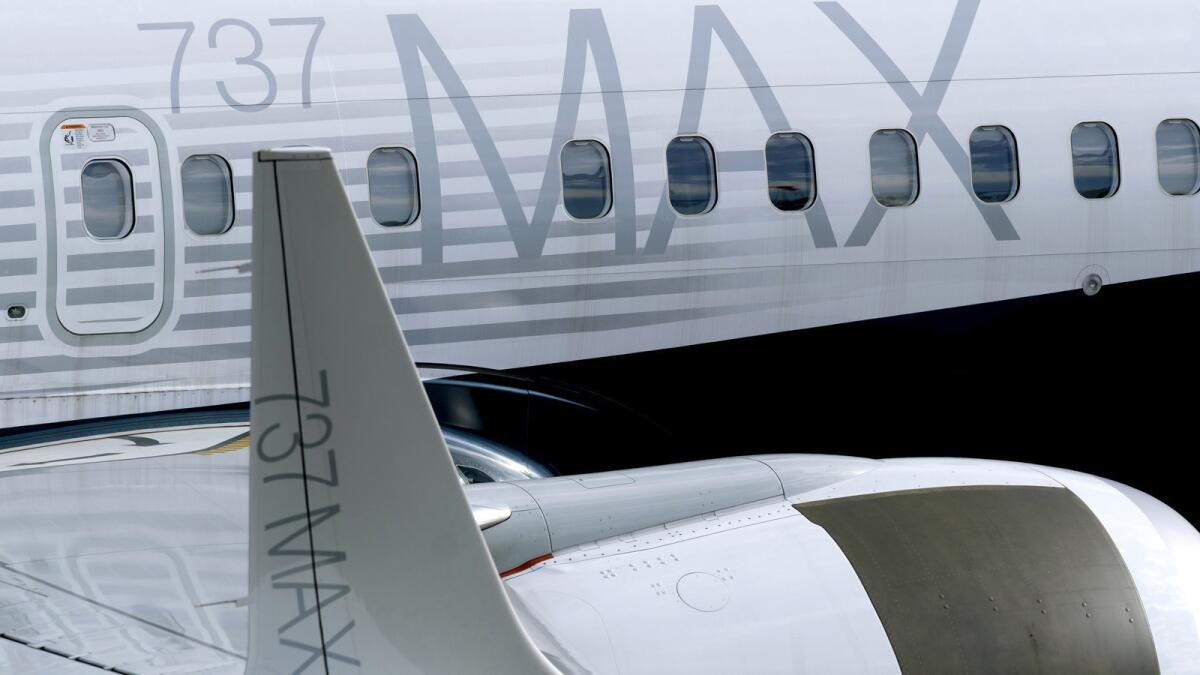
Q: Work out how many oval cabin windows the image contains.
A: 10